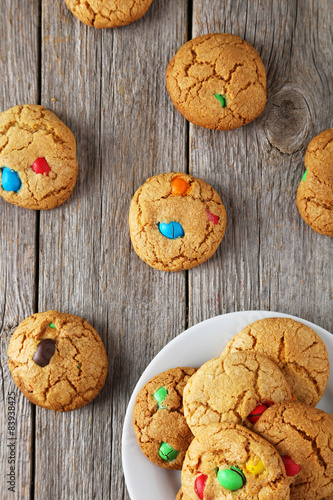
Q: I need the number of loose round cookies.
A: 6